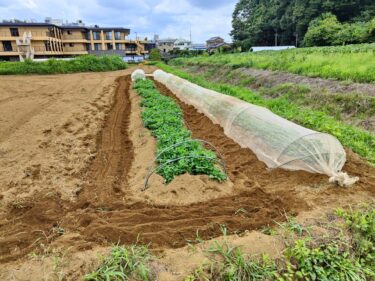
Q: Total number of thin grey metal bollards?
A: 0